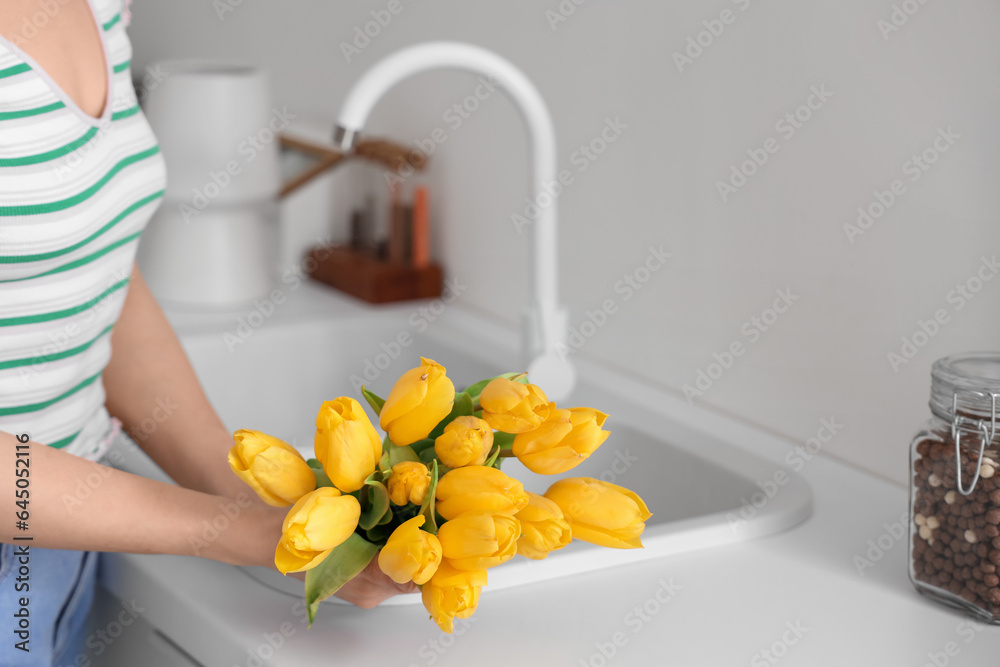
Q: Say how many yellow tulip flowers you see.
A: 14